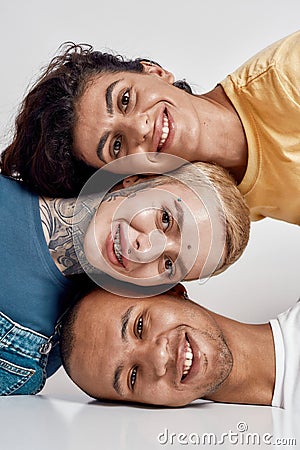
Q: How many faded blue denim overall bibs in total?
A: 1